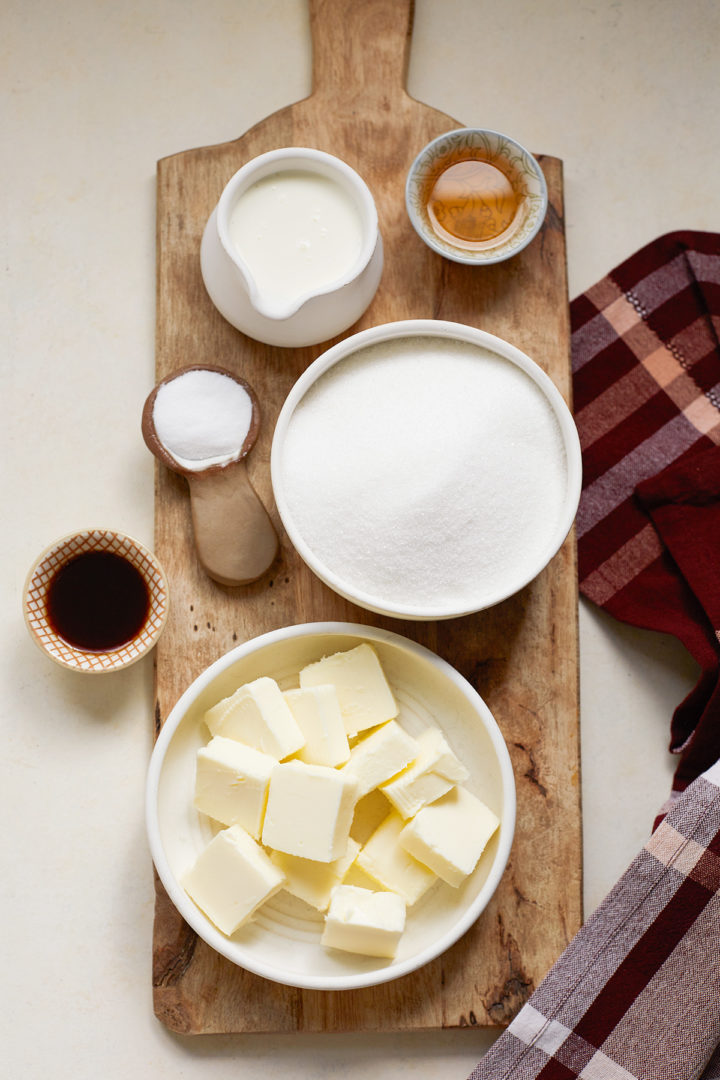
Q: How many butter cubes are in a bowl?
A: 12